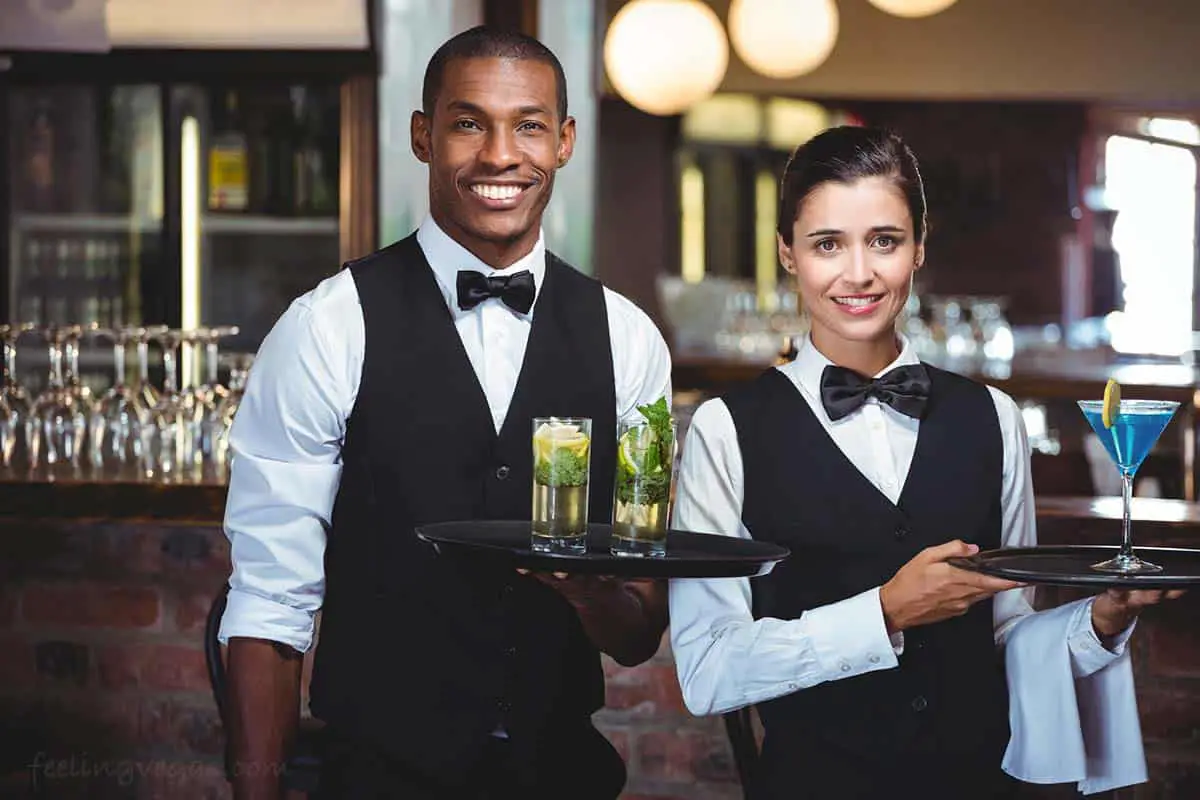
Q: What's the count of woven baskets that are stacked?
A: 0